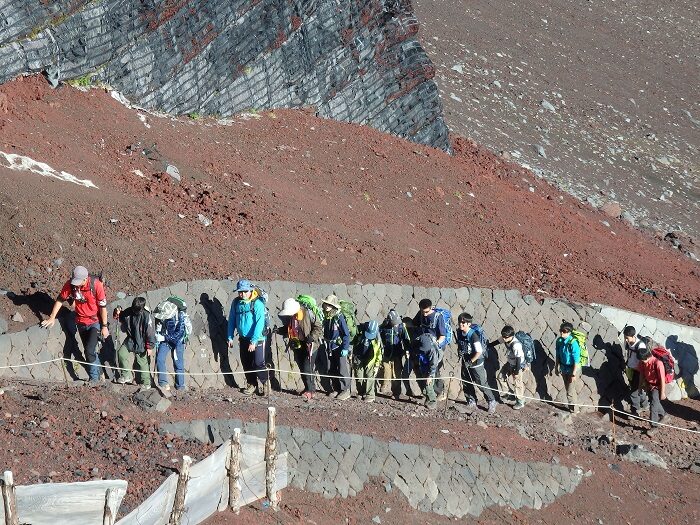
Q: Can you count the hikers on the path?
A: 15